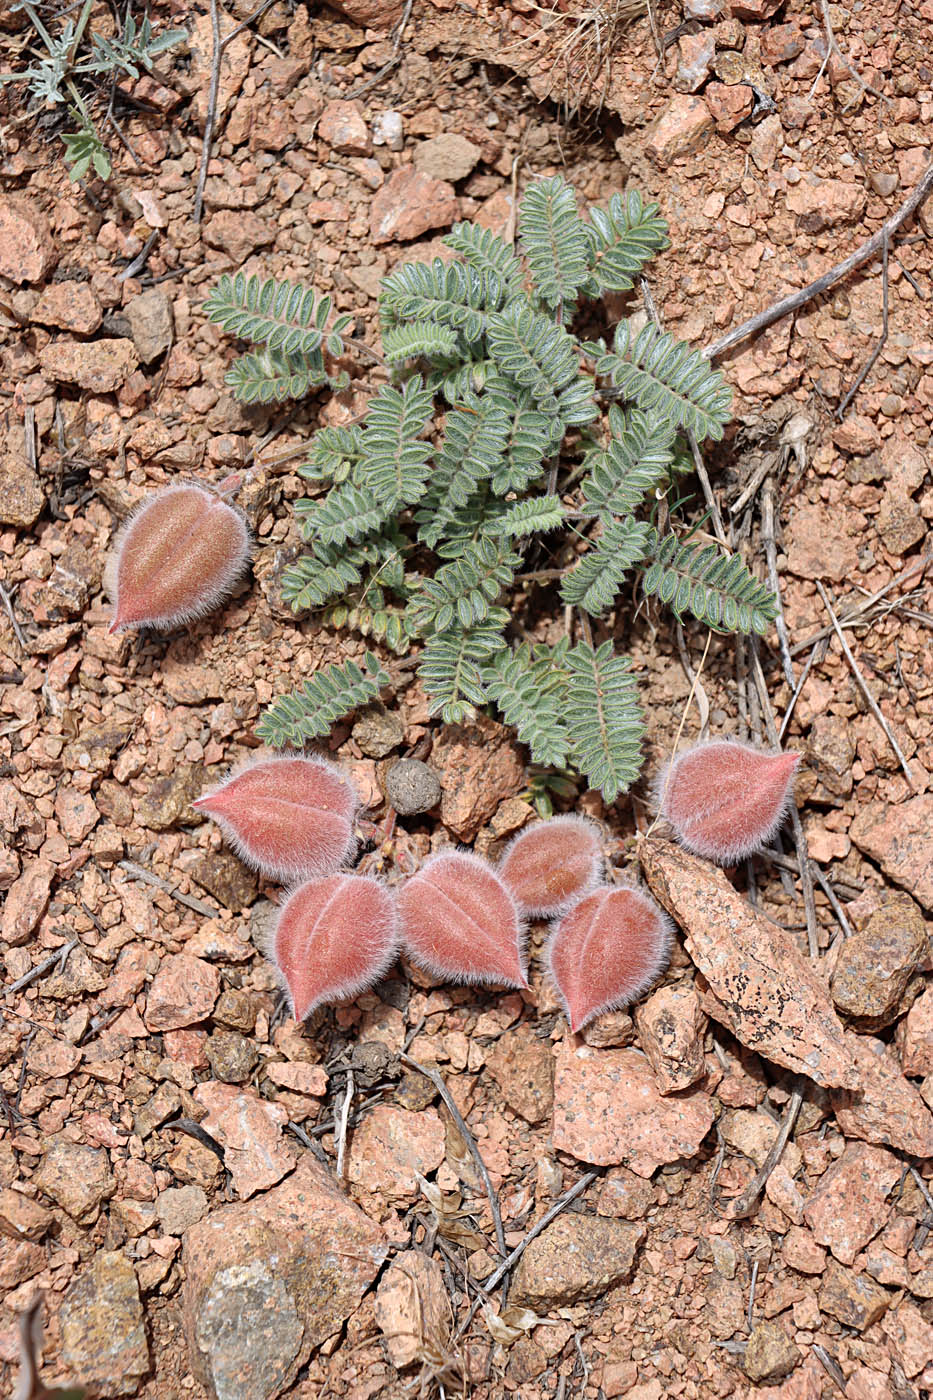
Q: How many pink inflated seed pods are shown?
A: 7